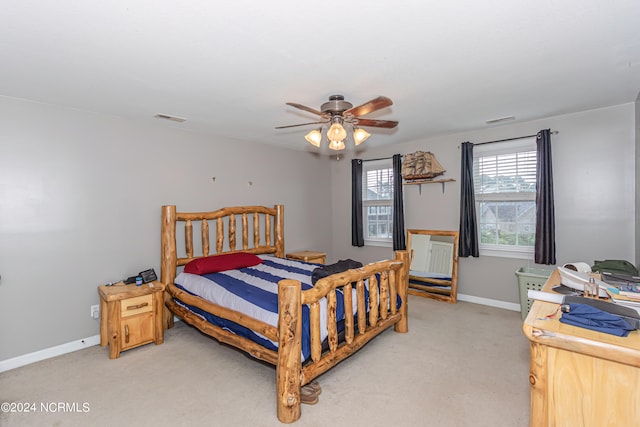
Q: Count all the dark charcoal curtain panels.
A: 4